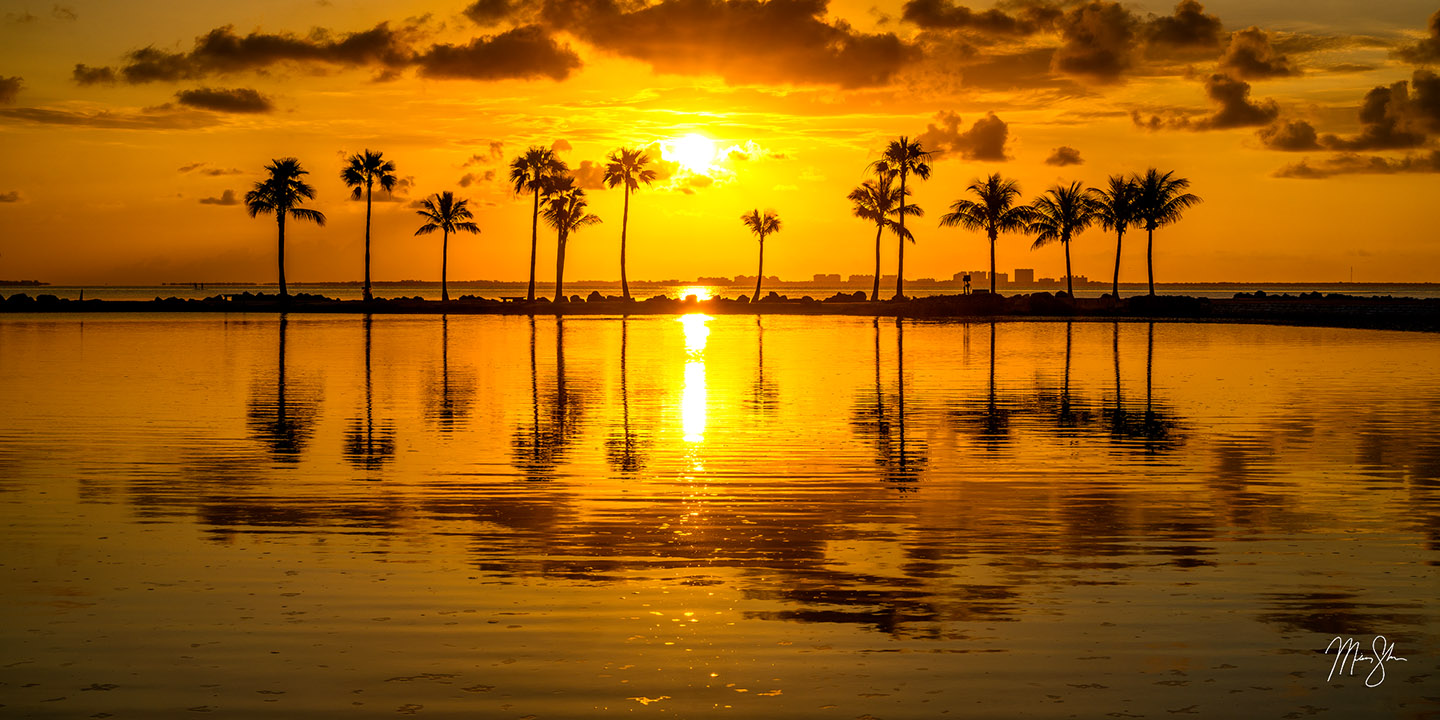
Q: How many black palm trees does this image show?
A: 13